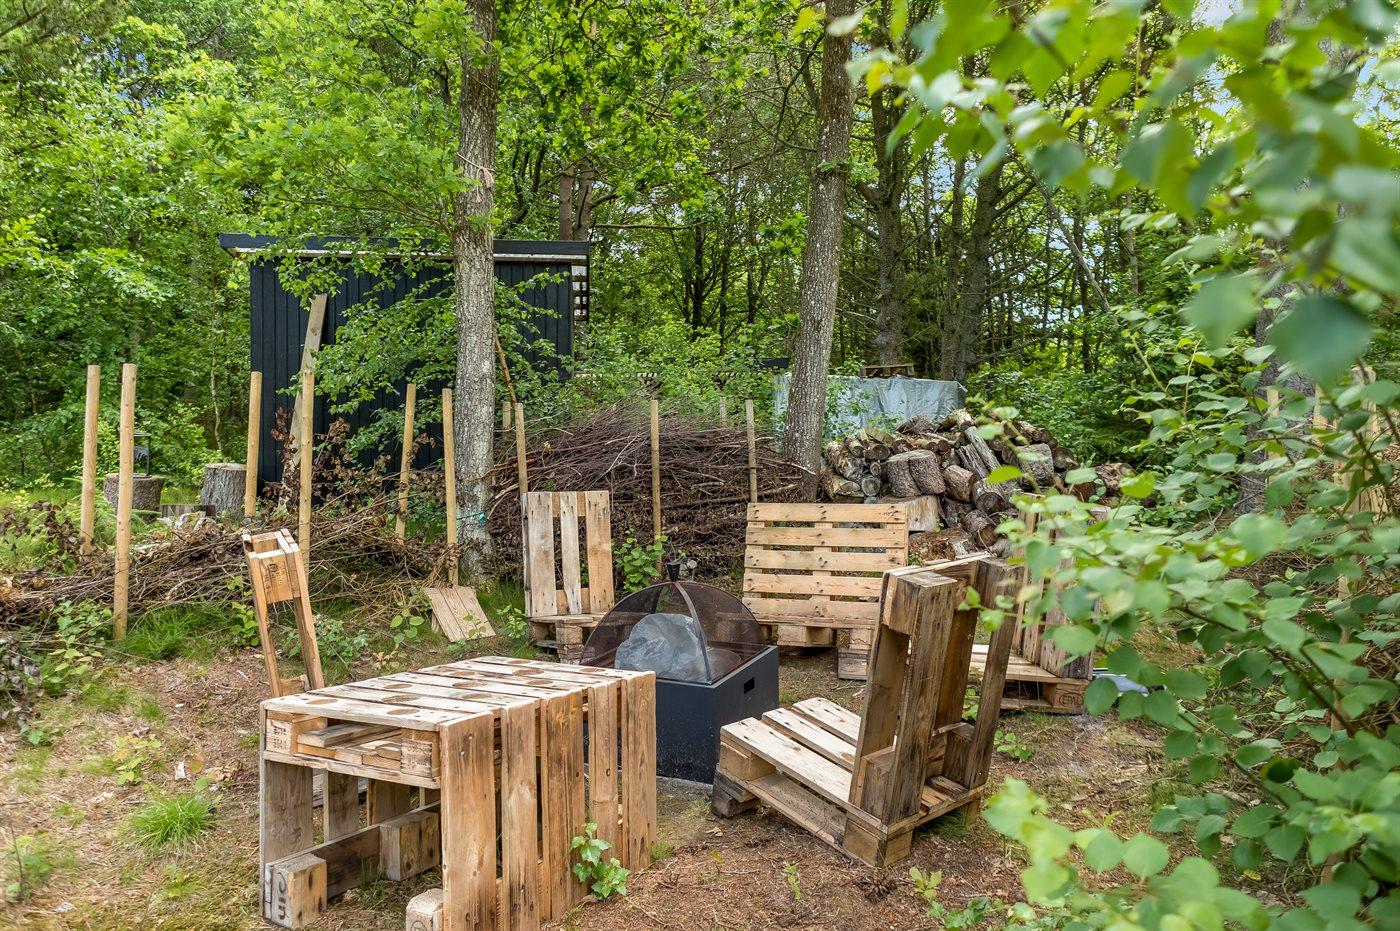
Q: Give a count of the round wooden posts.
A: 11